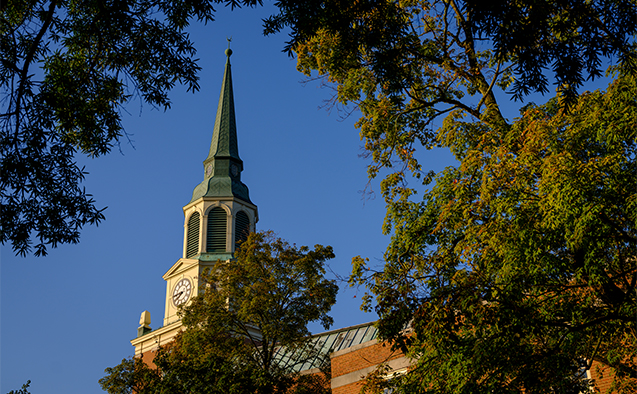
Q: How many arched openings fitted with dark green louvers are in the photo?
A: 3